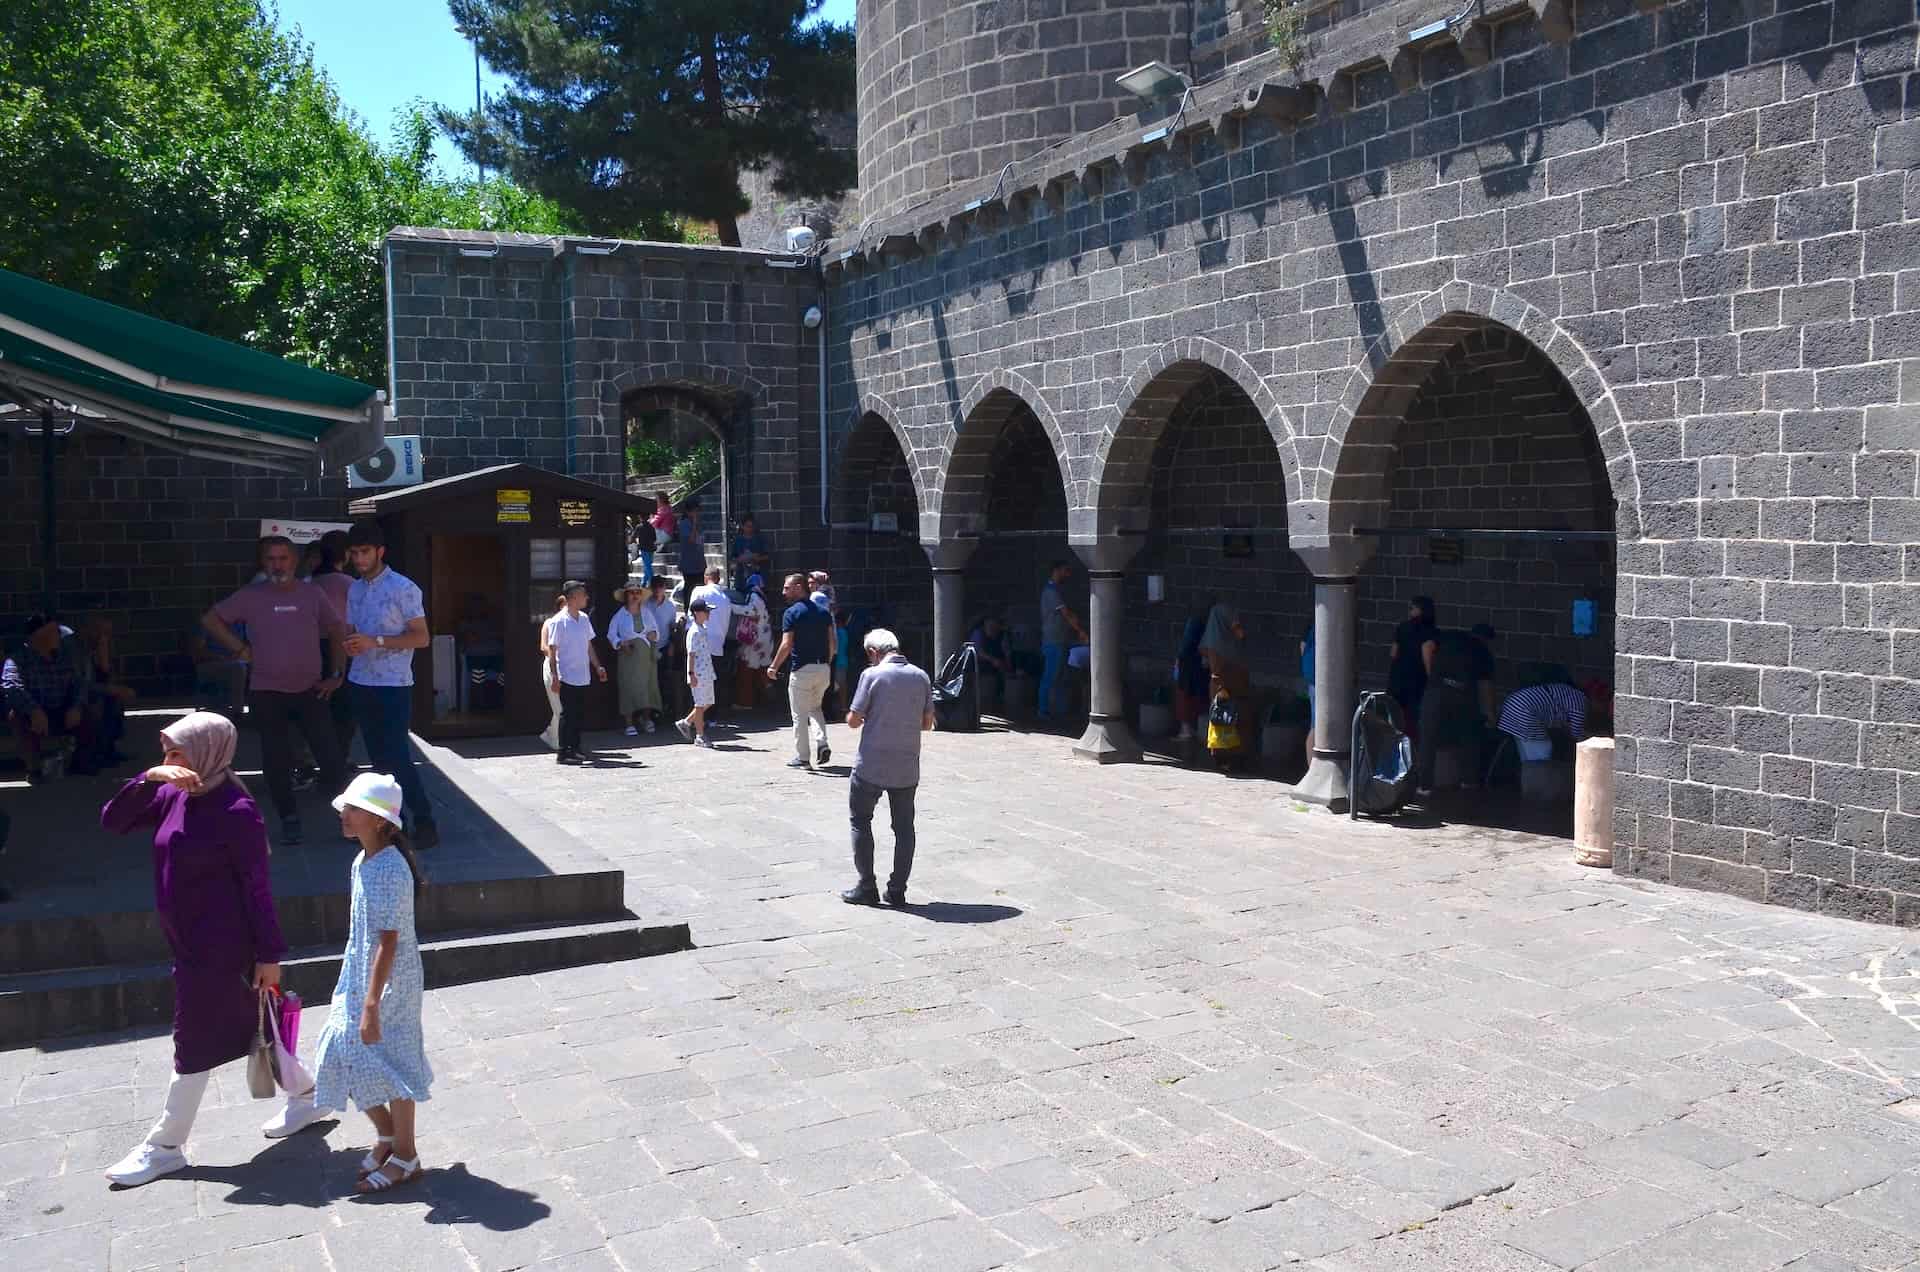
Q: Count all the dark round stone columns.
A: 3